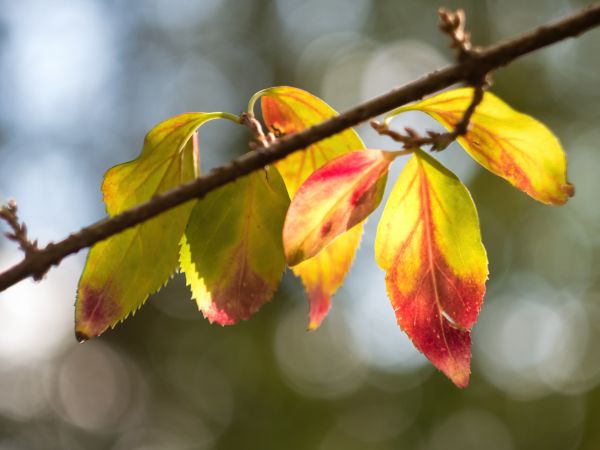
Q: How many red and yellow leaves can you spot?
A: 6